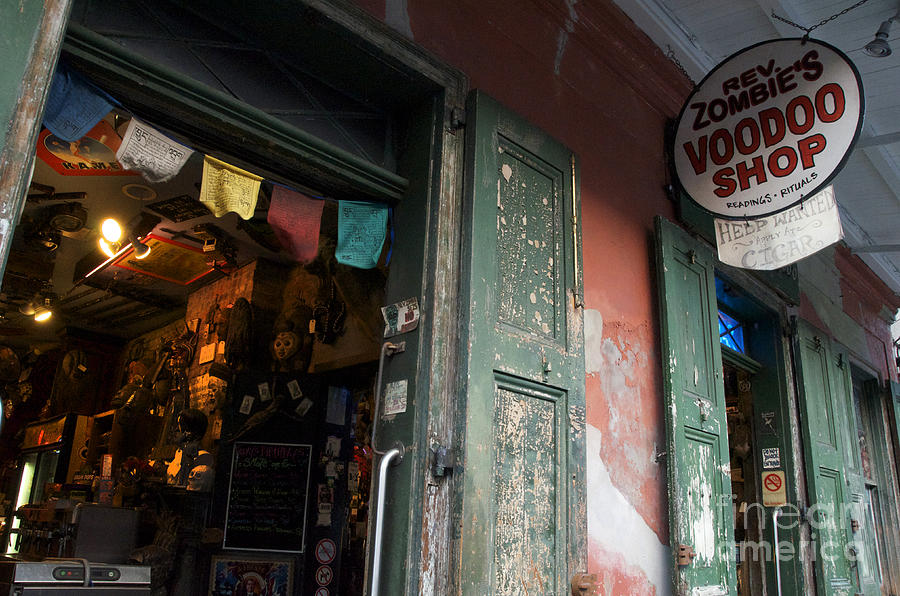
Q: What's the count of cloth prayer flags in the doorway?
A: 5